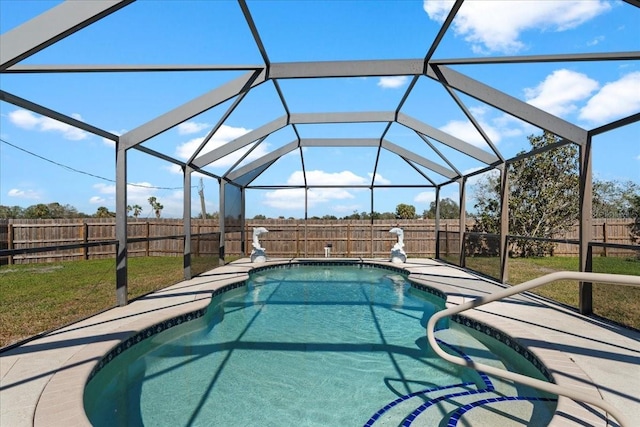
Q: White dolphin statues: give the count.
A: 2